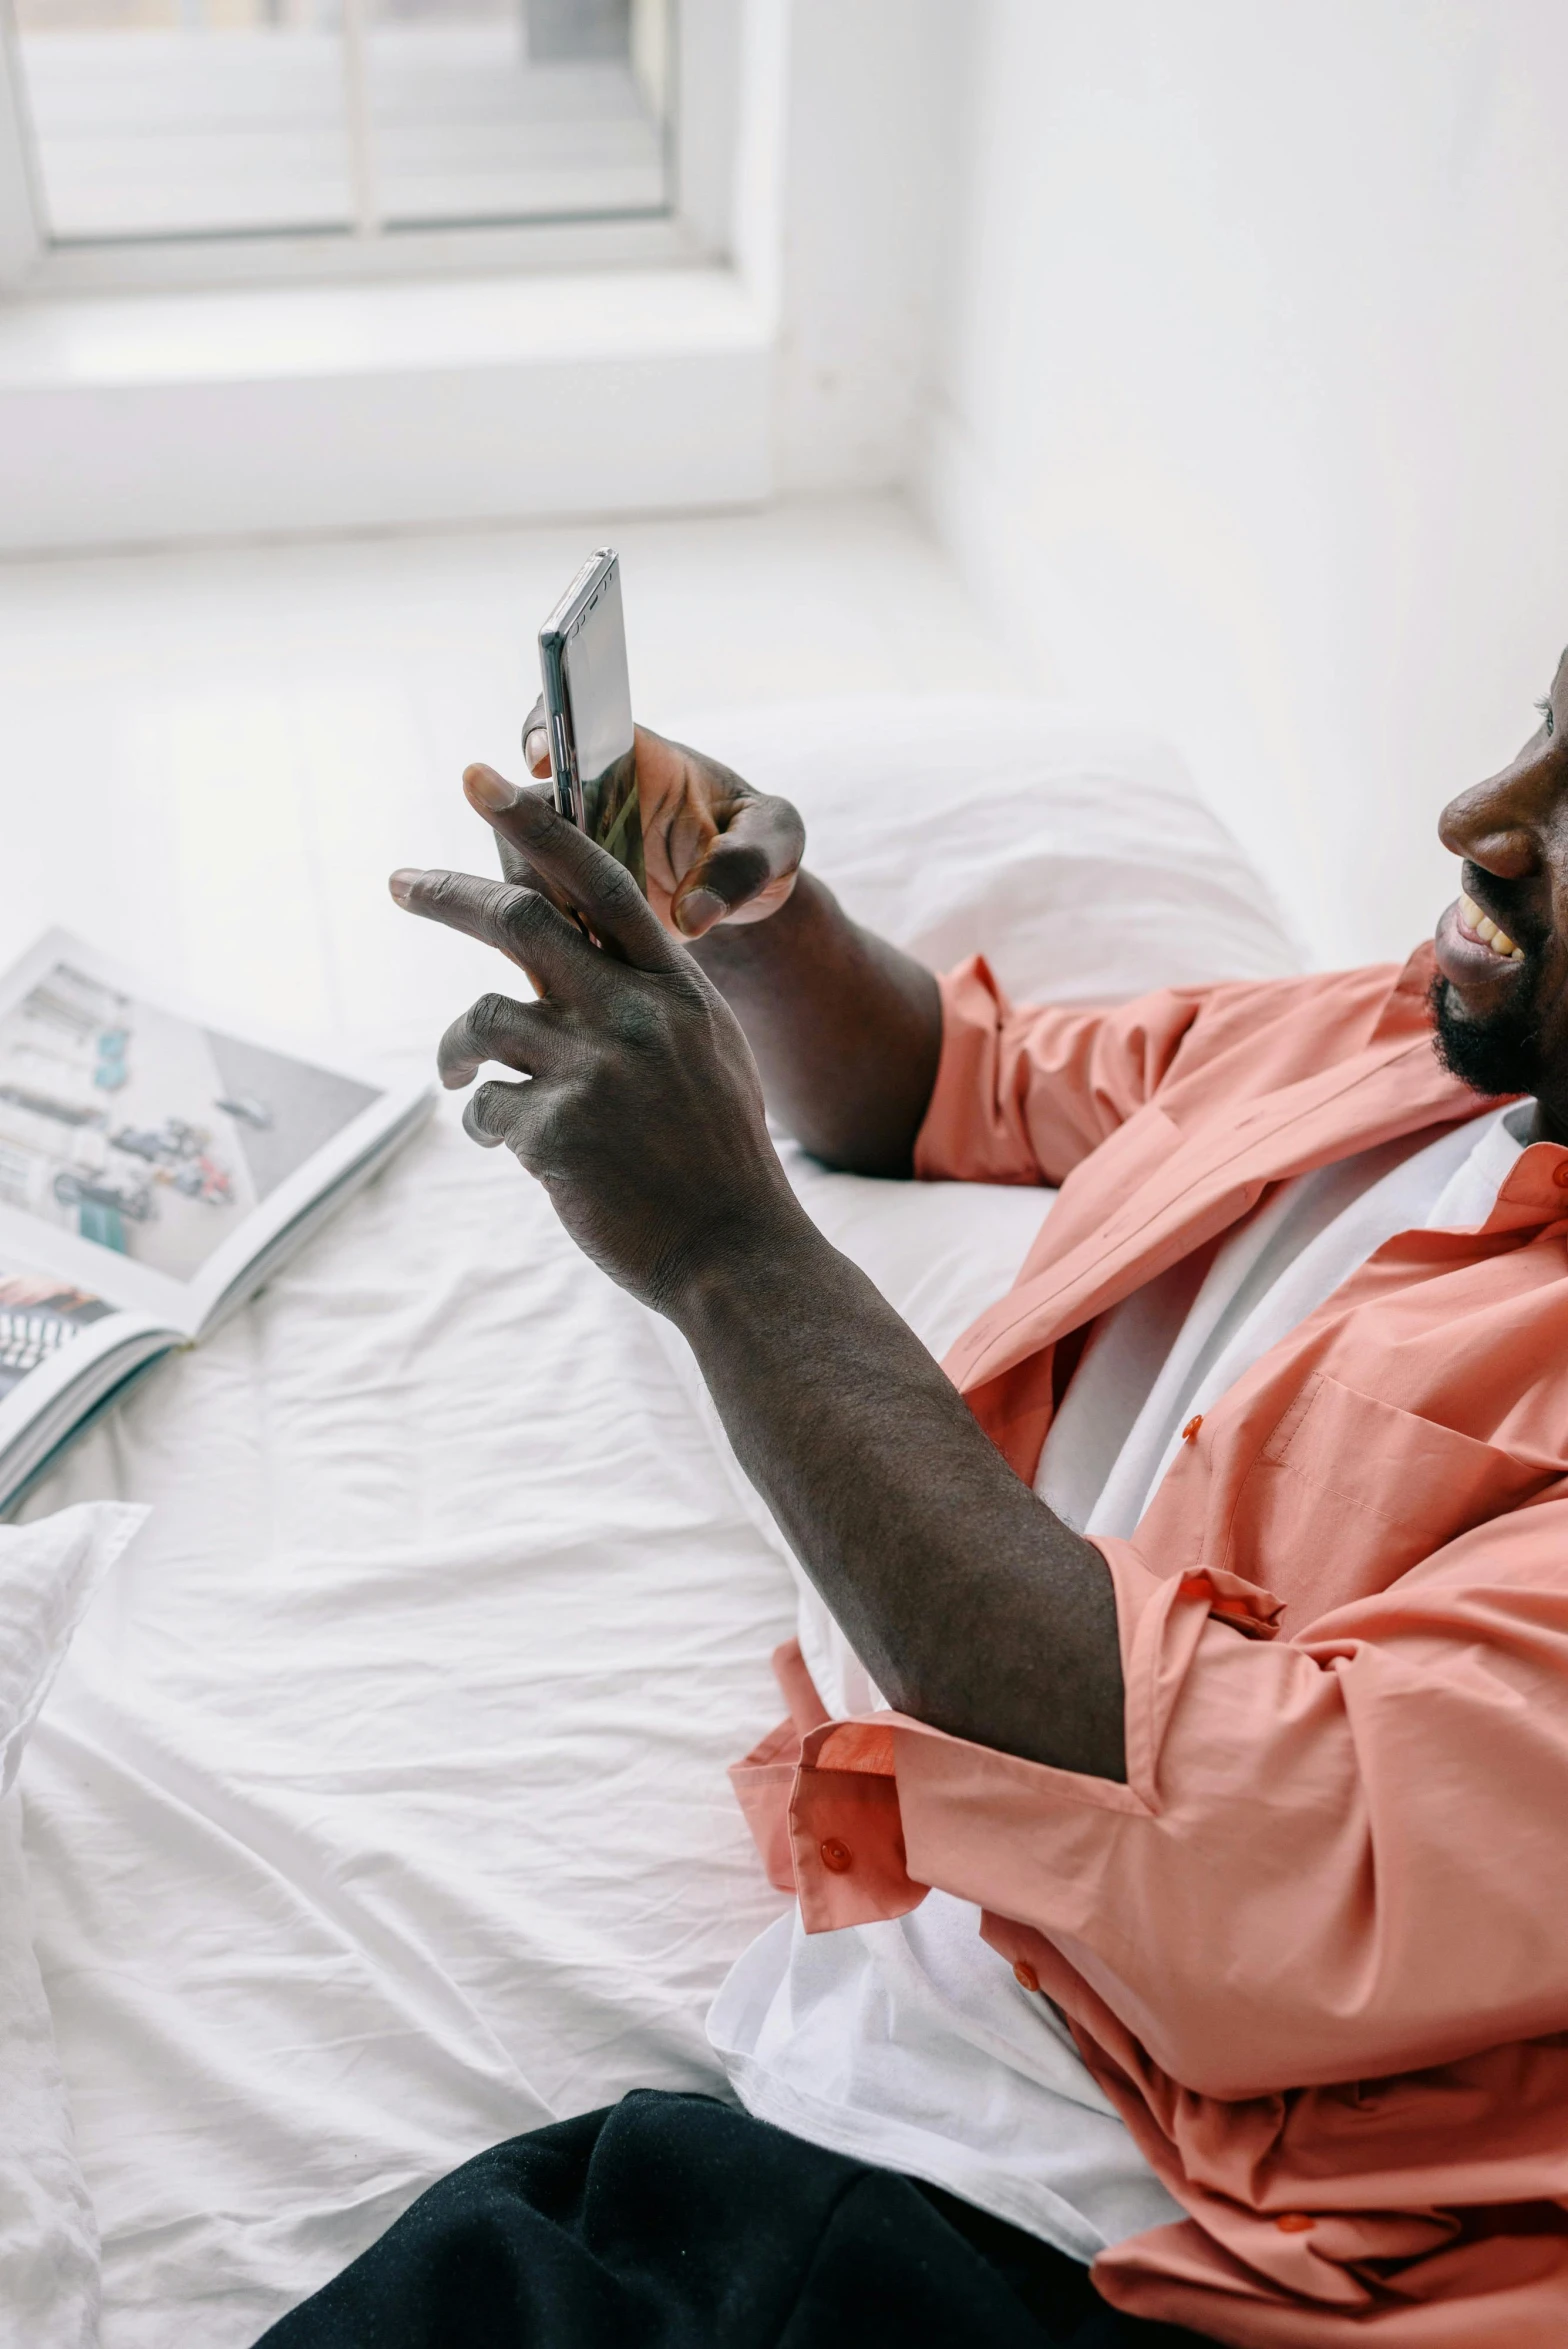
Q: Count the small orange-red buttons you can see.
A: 5